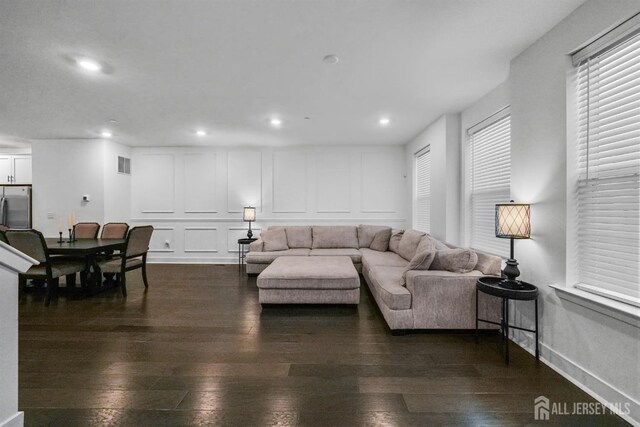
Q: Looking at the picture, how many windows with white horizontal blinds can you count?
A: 3